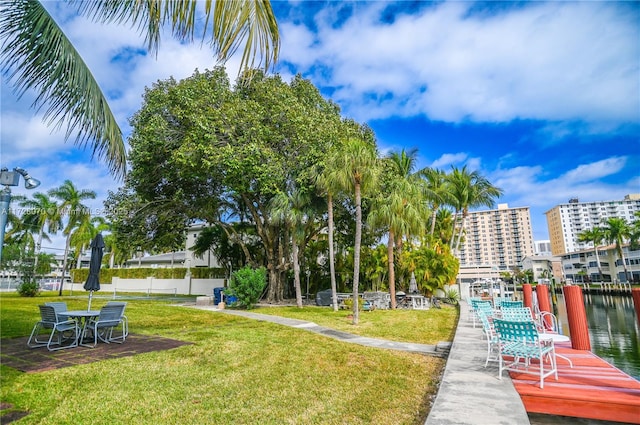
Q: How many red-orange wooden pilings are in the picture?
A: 4